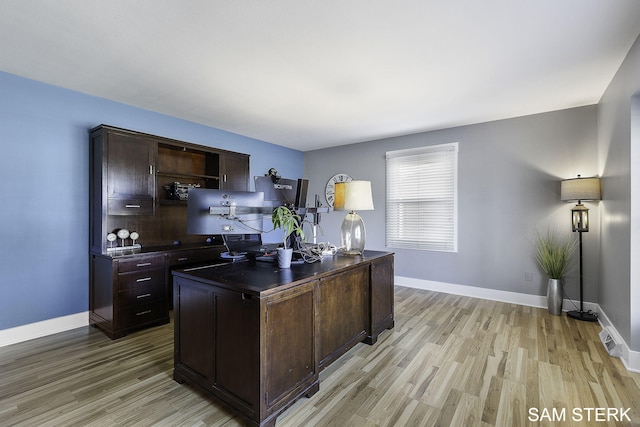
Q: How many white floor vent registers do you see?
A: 1